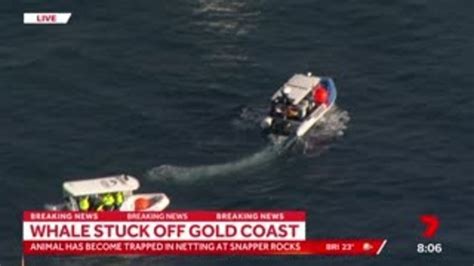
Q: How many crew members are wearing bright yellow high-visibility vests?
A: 3